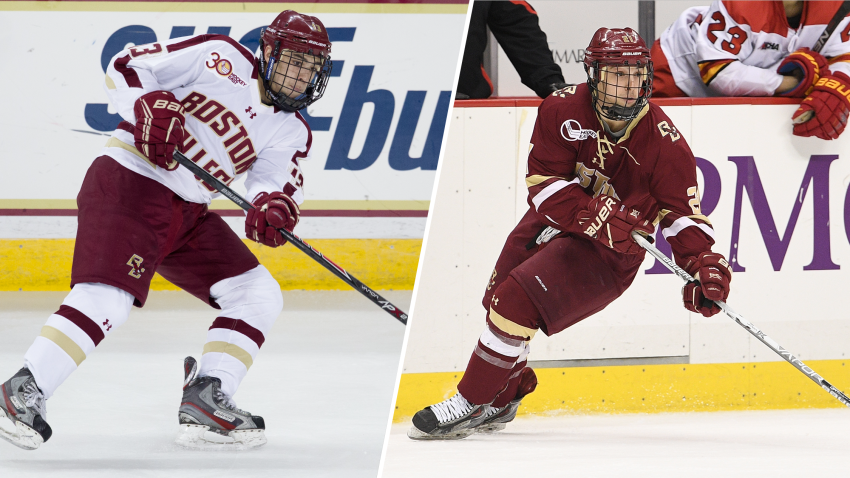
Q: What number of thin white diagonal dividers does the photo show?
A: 1